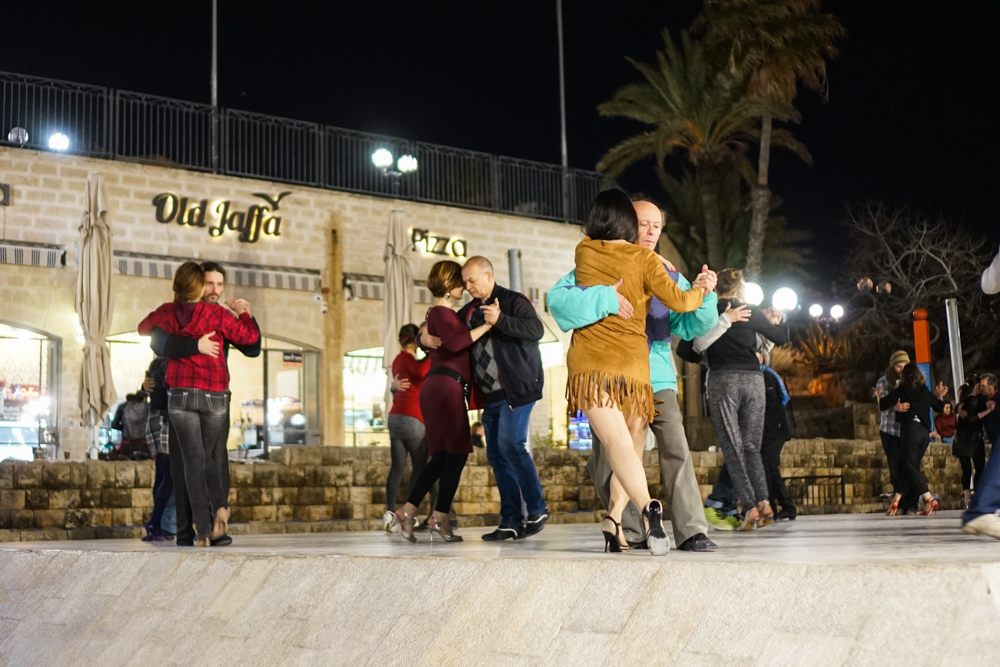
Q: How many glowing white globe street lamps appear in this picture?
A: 7